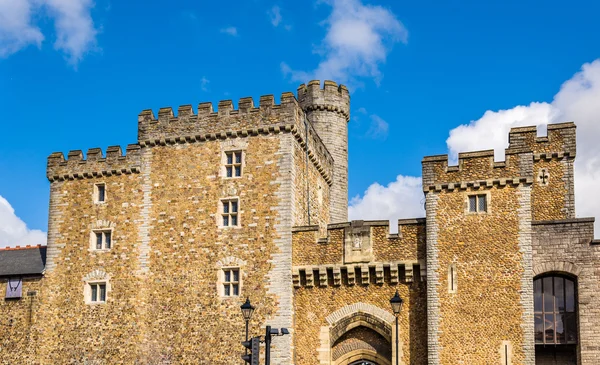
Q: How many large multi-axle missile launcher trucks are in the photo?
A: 0